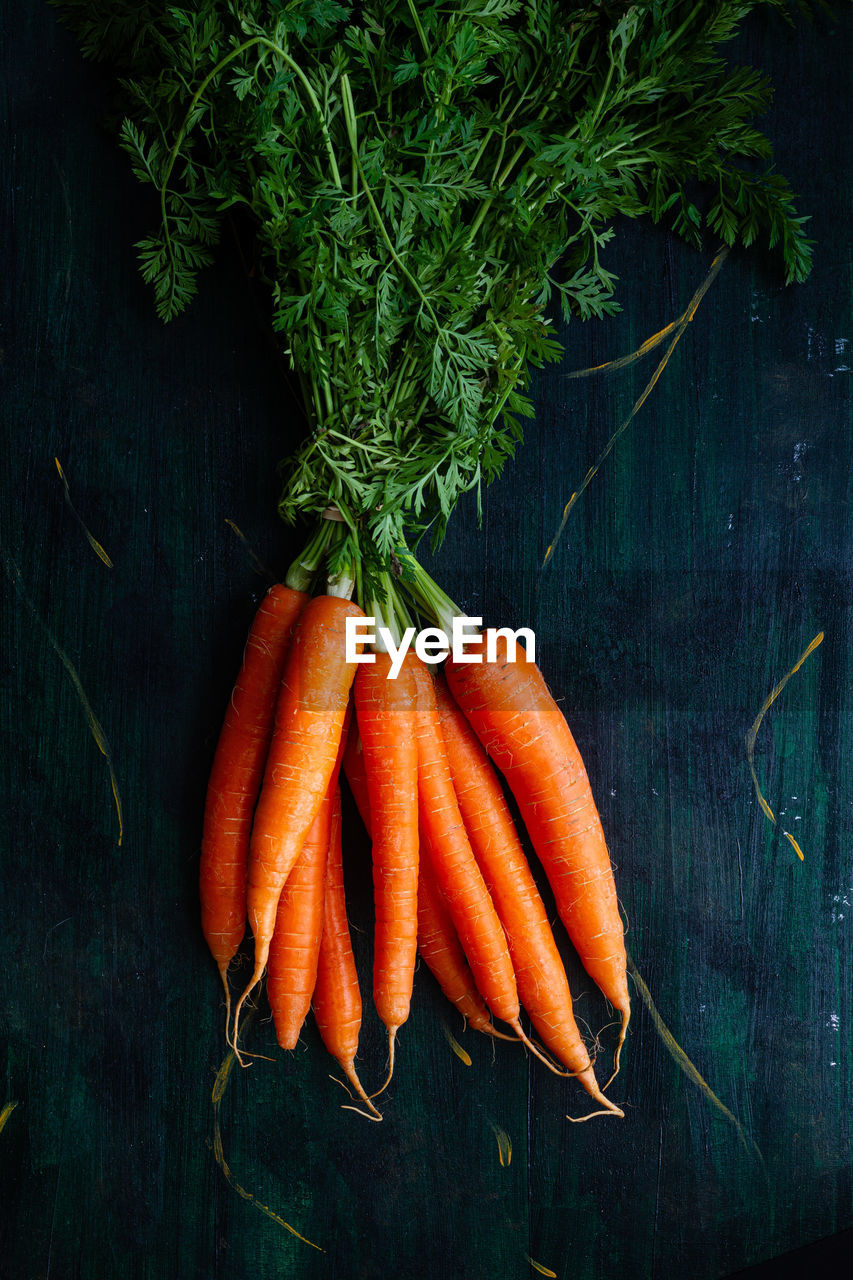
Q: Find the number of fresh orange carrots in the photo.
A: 9